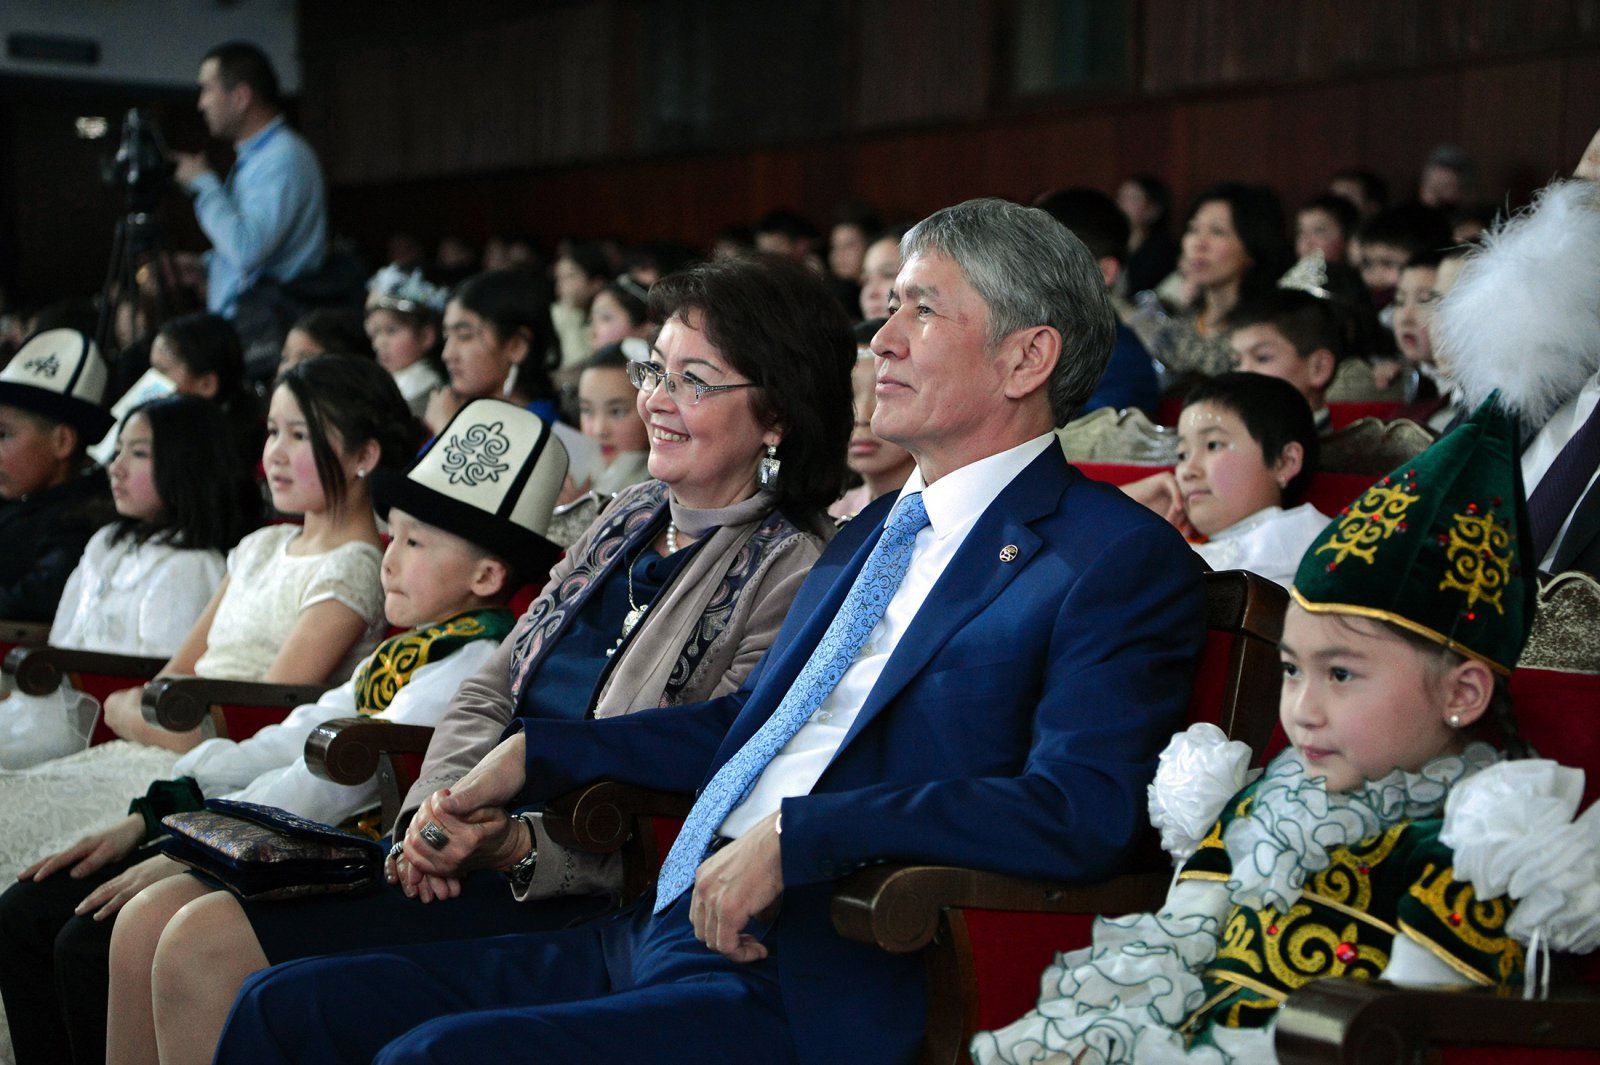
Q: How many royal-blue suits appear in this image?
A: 1